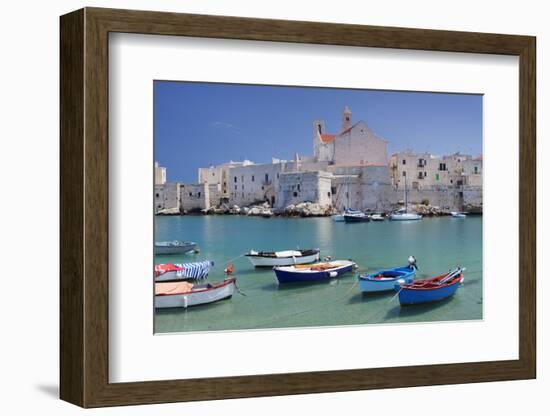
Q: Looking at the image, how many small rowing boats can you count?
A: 7